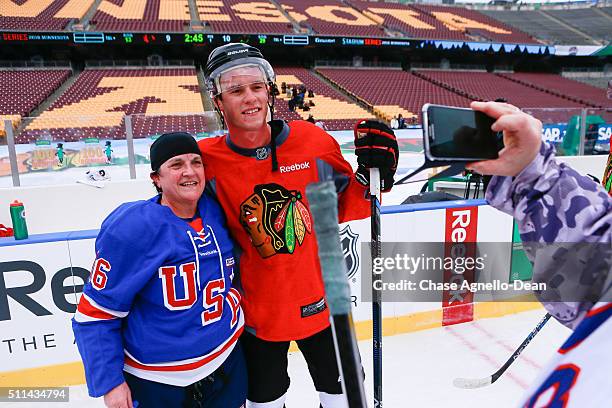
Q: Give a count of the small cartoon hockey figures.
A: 2